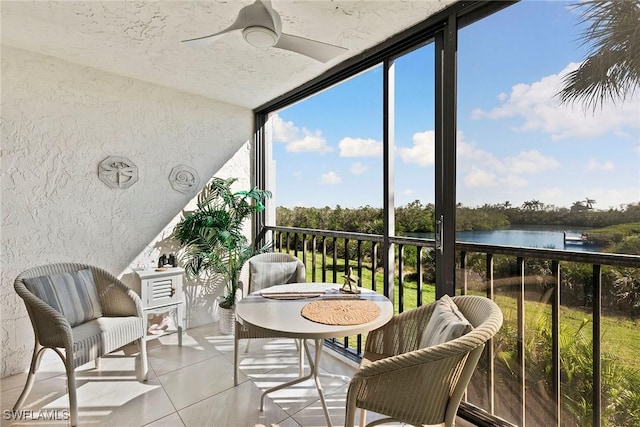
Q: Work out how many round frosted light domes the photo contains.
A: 1